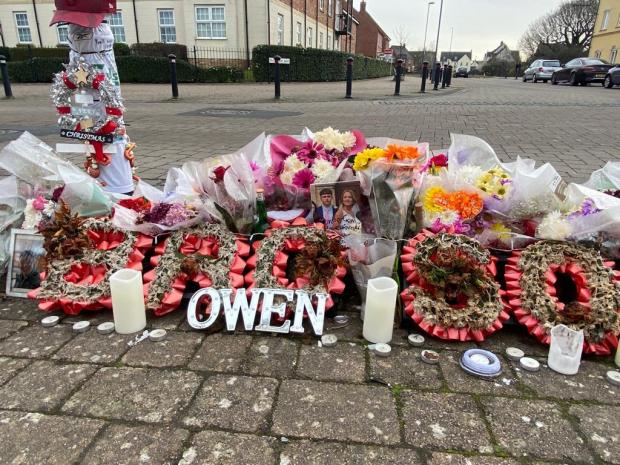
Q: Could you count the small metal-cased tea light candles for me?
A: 11